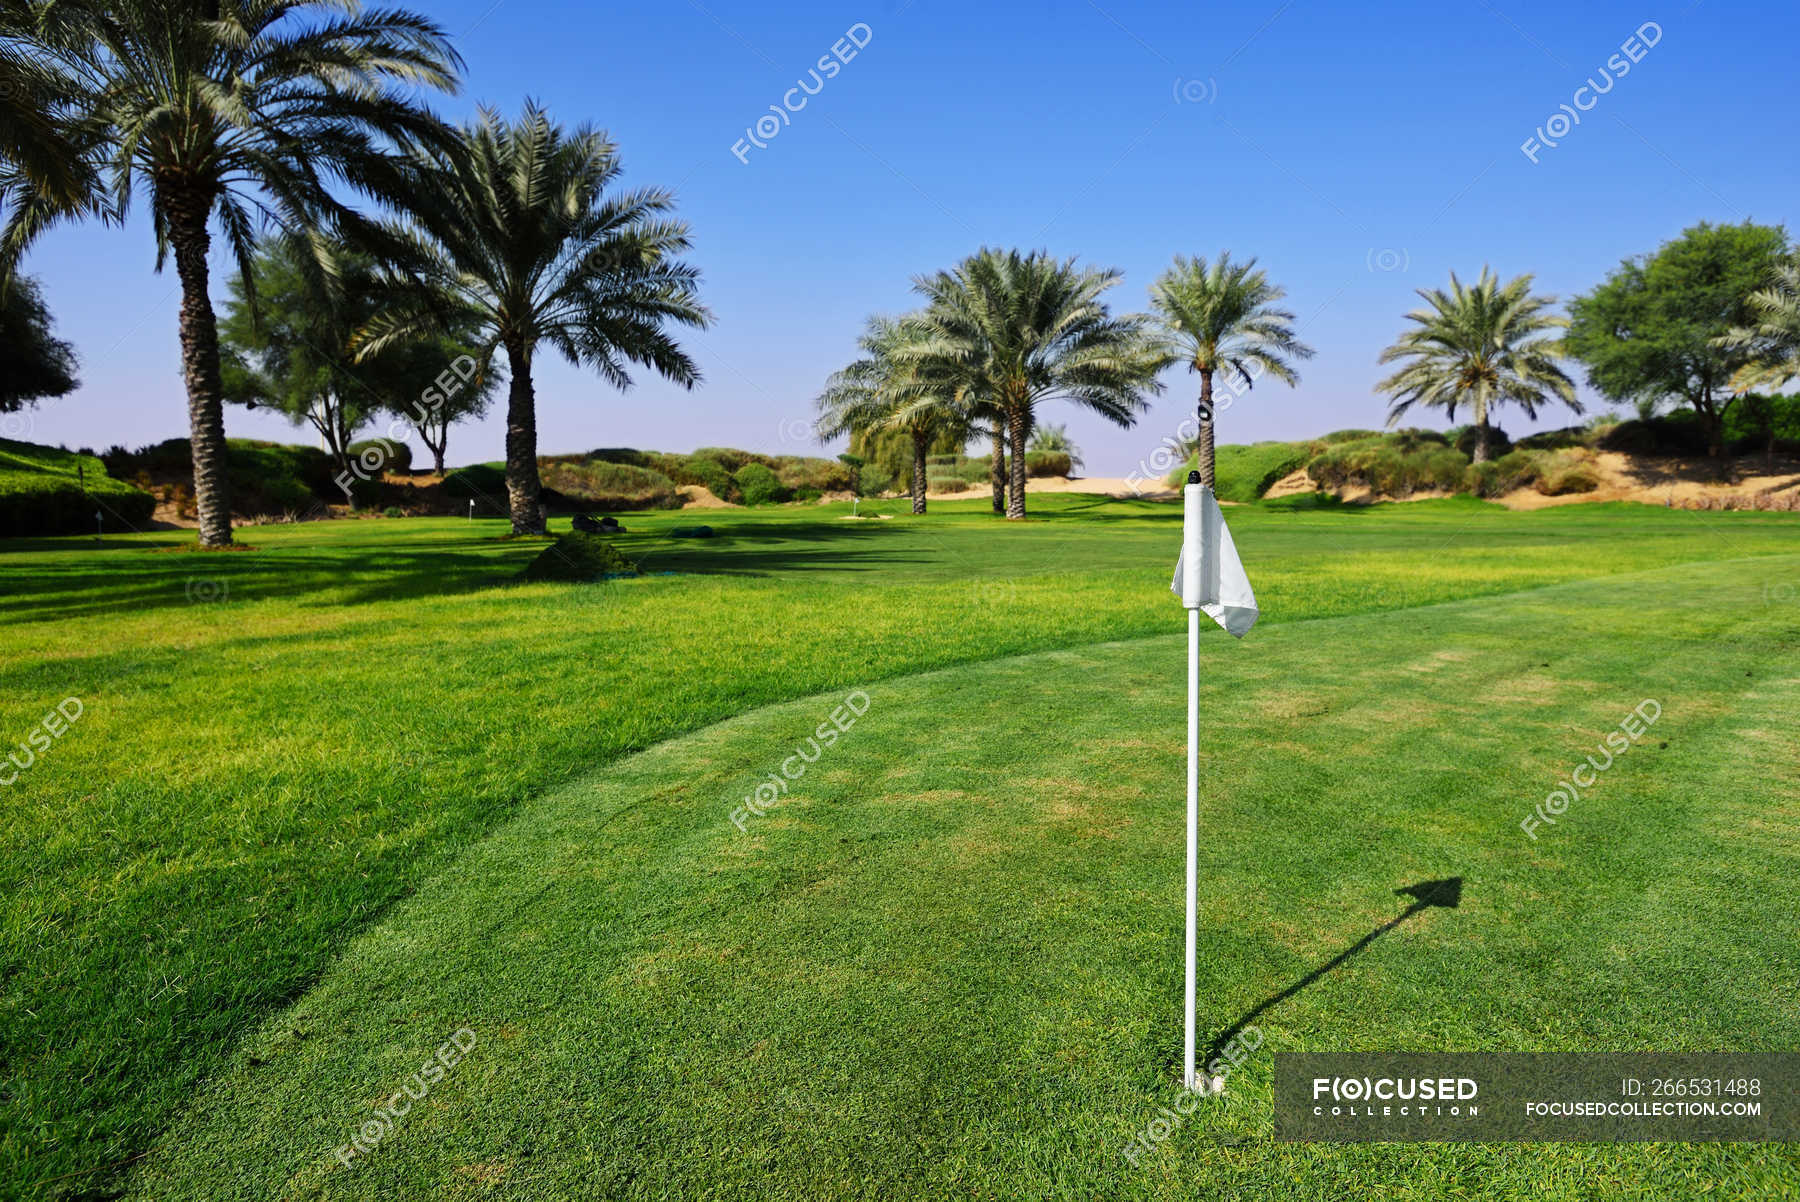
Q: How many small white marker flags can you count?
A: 4